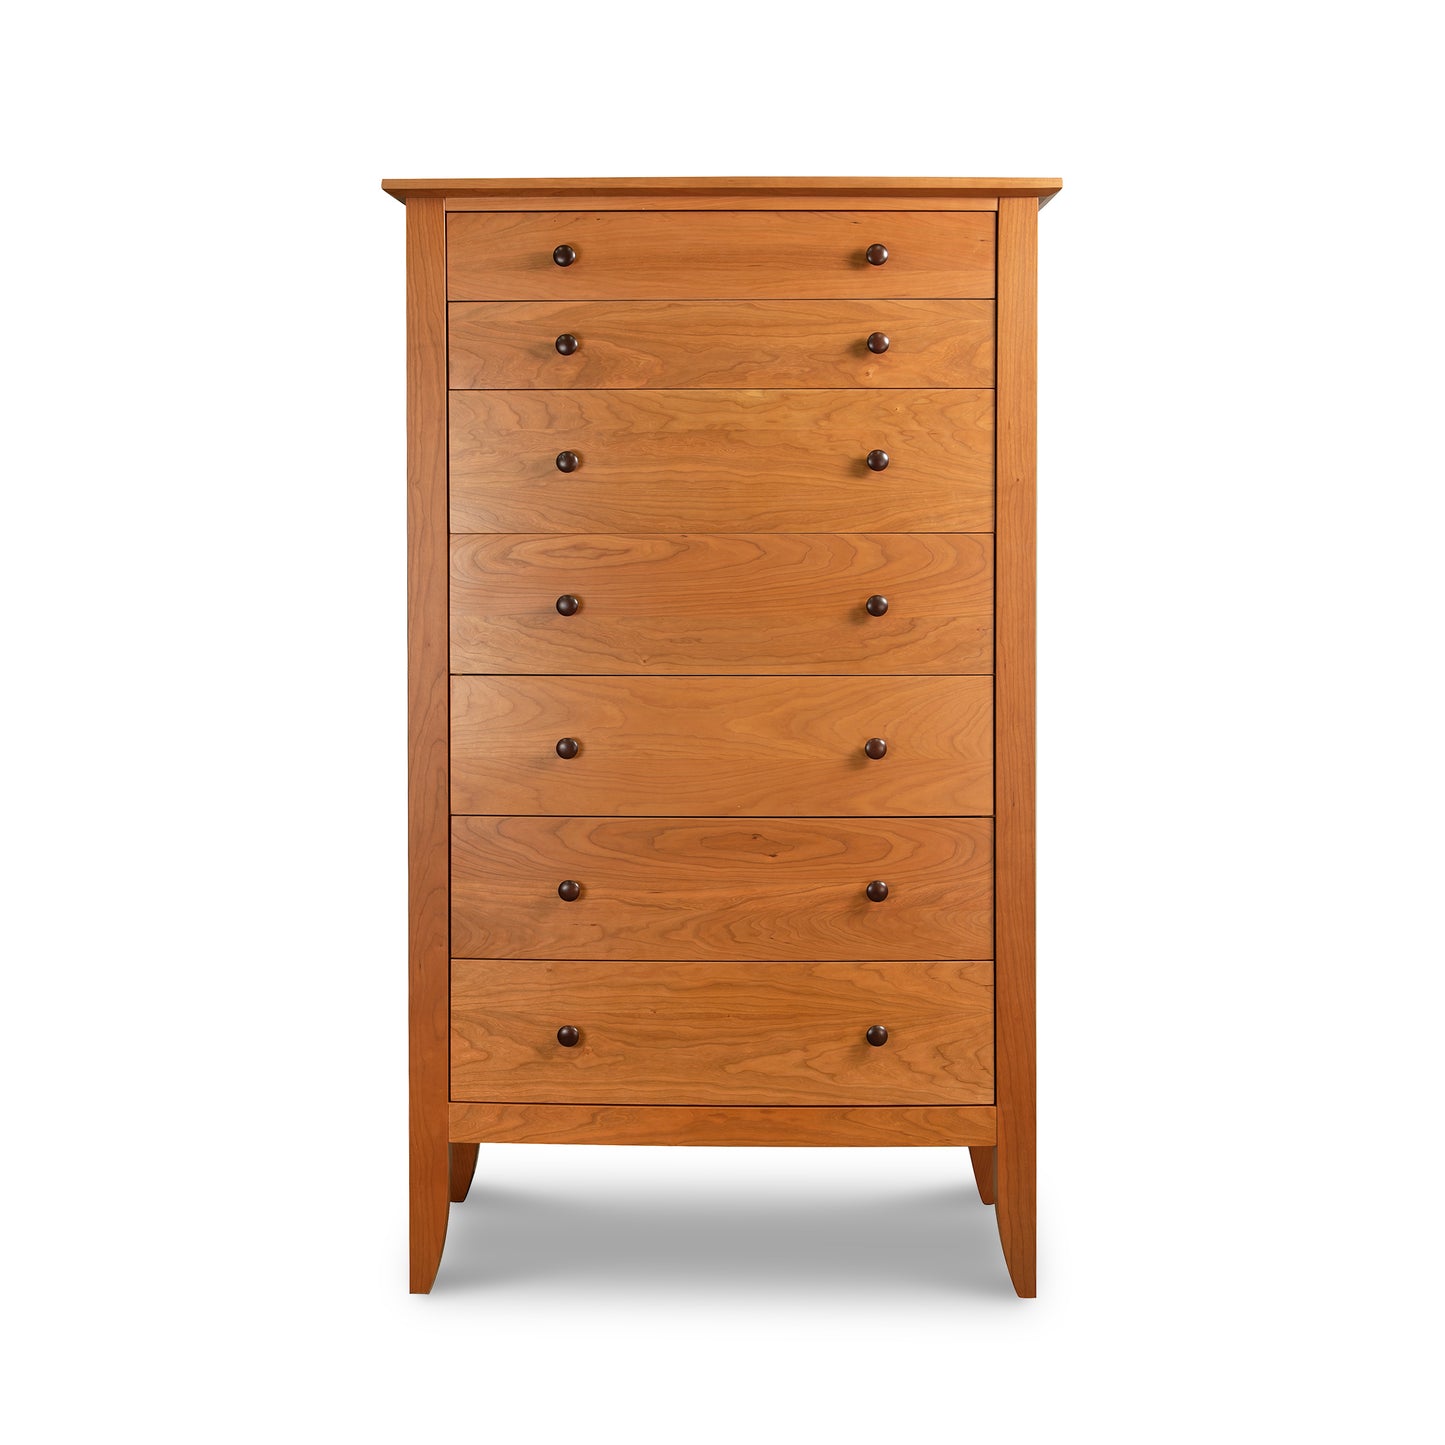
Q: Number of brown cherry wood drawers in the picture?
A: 7